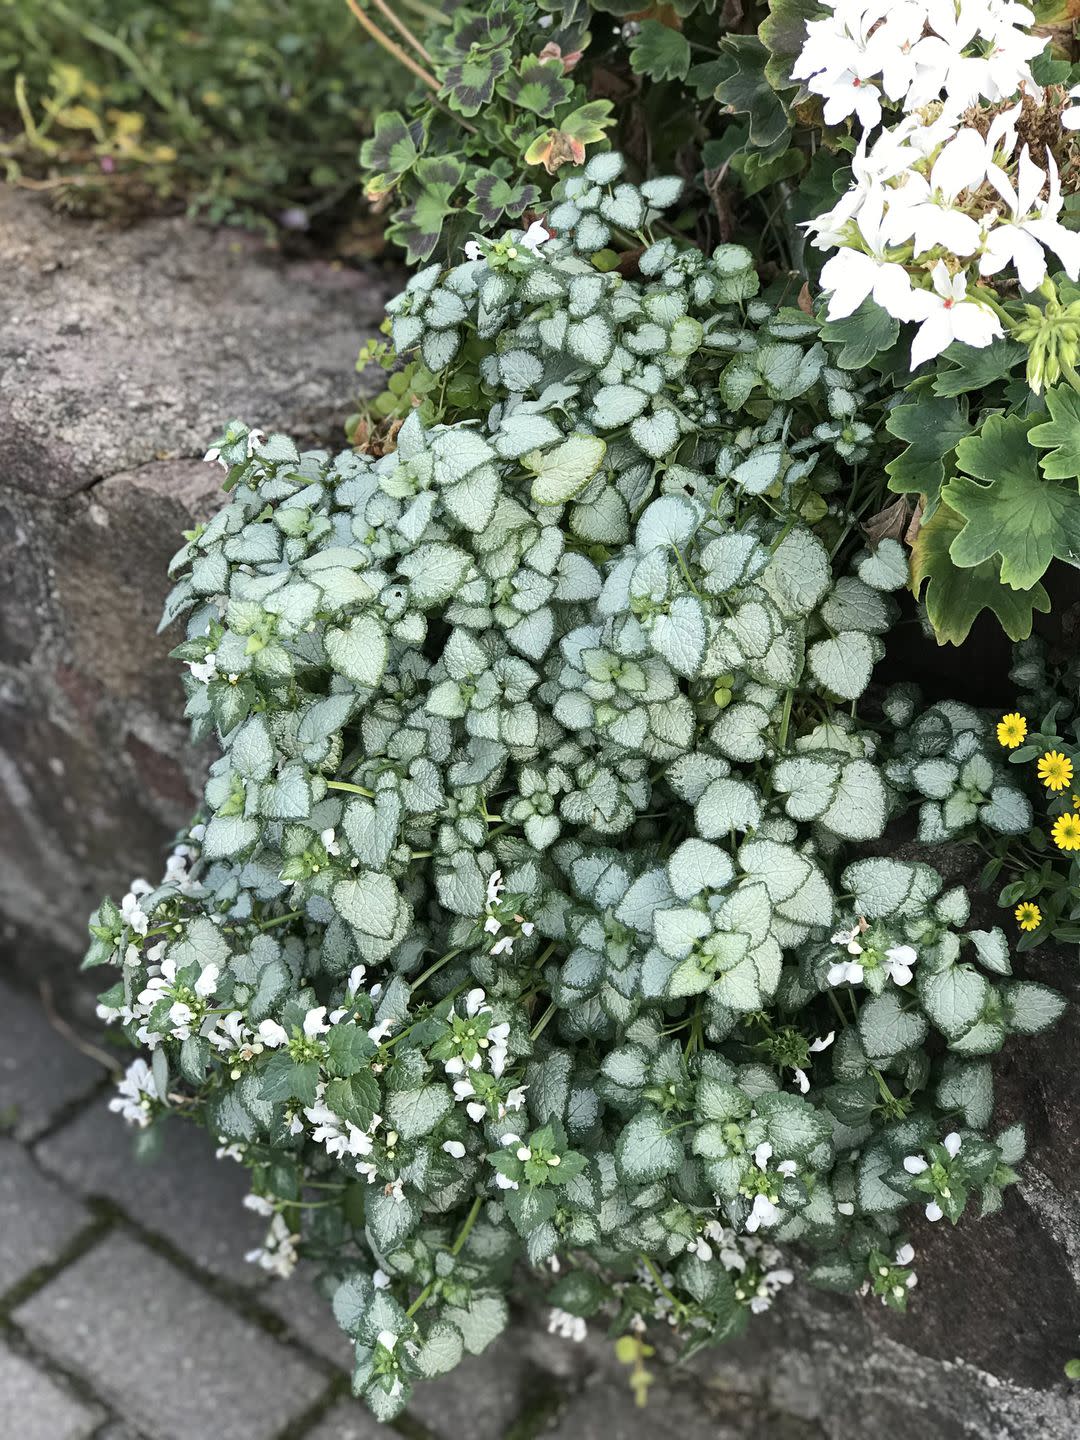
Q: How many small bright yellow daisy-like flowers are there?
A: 4